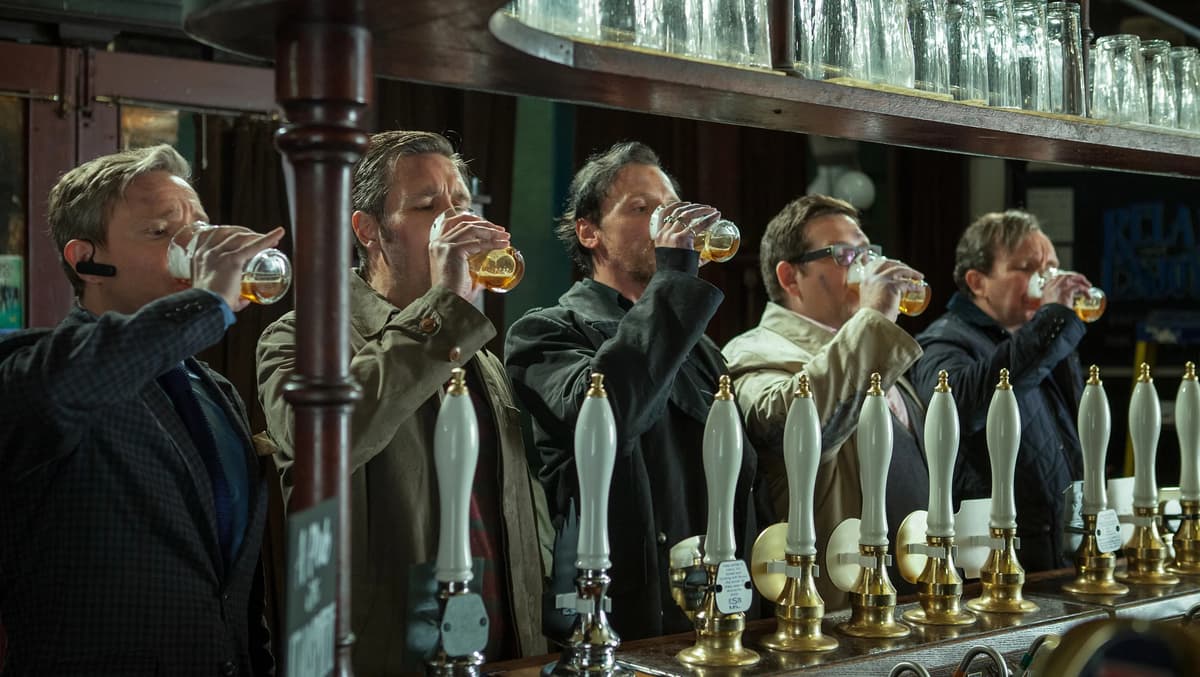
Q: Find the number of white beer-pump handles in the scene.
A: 10